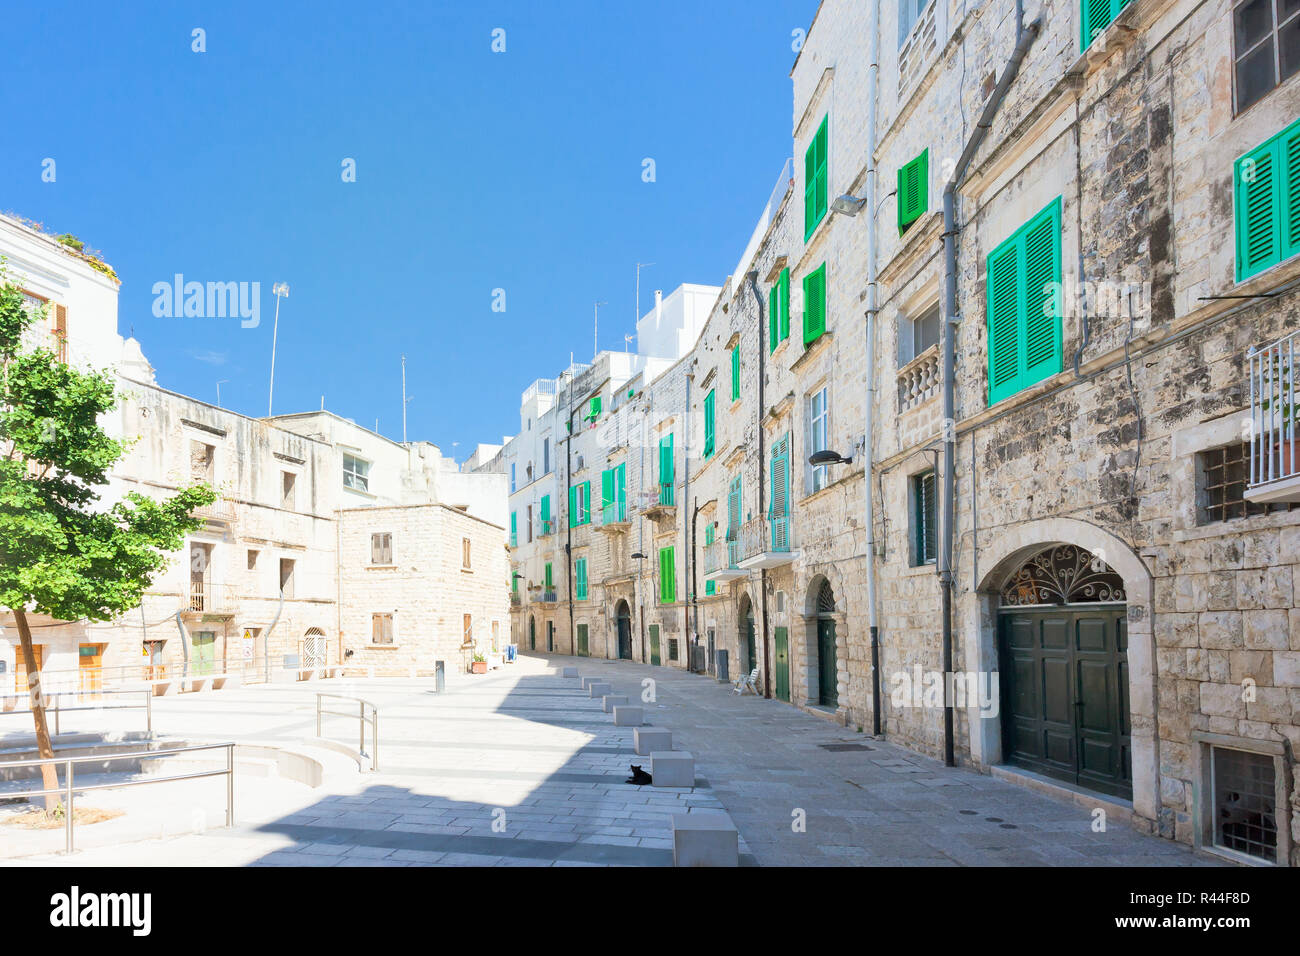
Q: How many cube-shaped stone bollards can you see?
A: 8